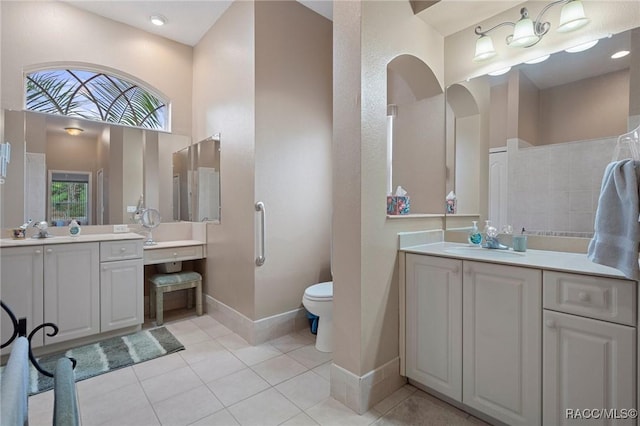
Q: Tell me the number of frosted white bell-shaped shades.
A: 3